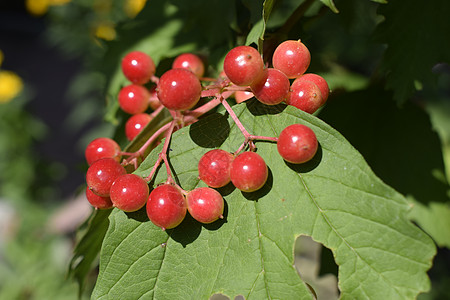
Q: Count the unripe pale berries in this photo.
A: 0